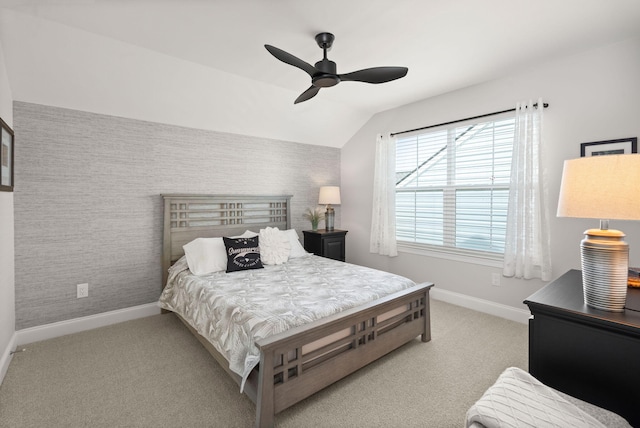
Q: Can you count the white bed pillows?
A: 3